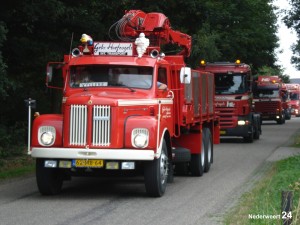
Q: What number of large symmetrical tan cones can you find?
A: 0